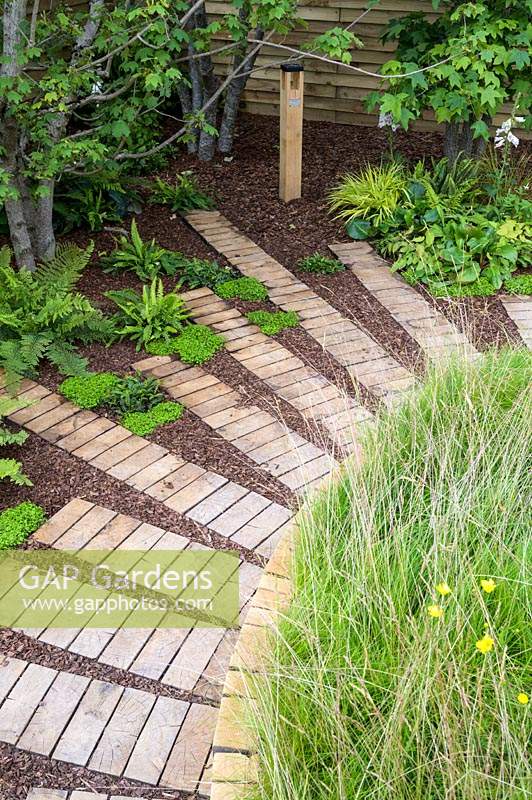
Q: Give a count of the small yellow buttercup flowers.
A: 5